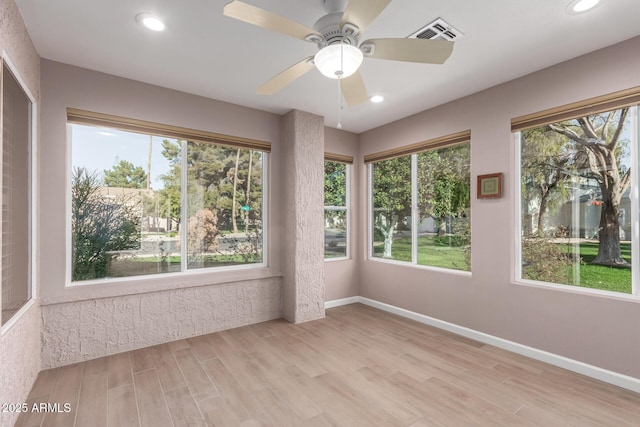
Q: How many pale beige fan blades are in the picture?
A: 5